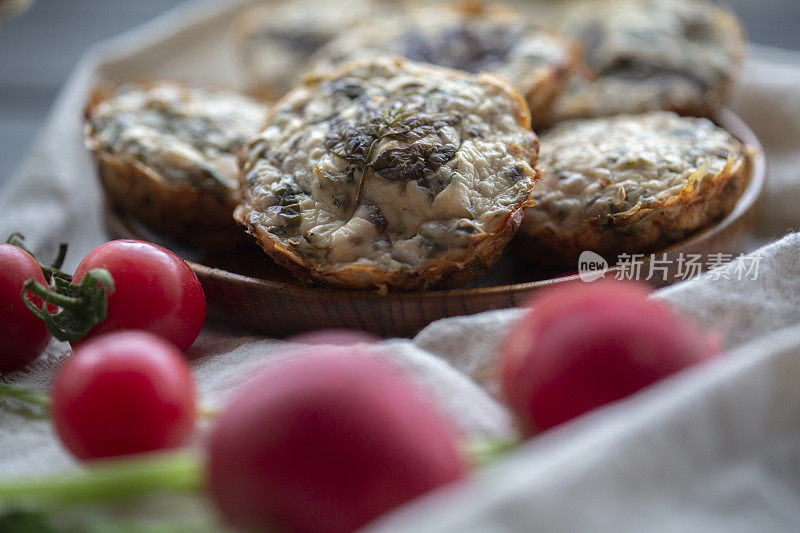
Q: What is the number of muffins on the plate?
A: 6